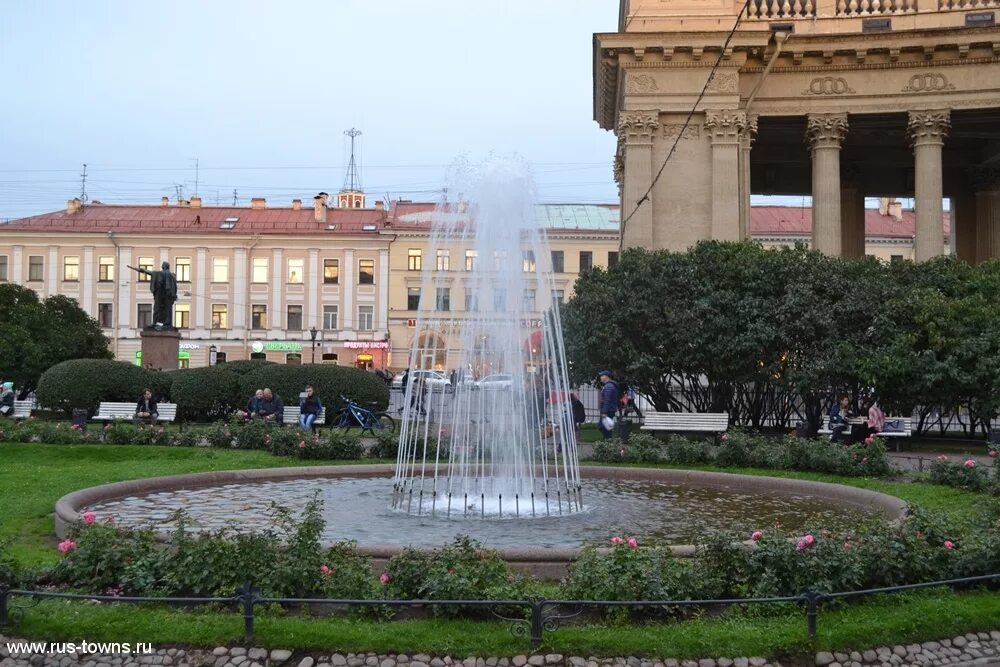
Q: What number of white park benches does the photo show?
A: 5